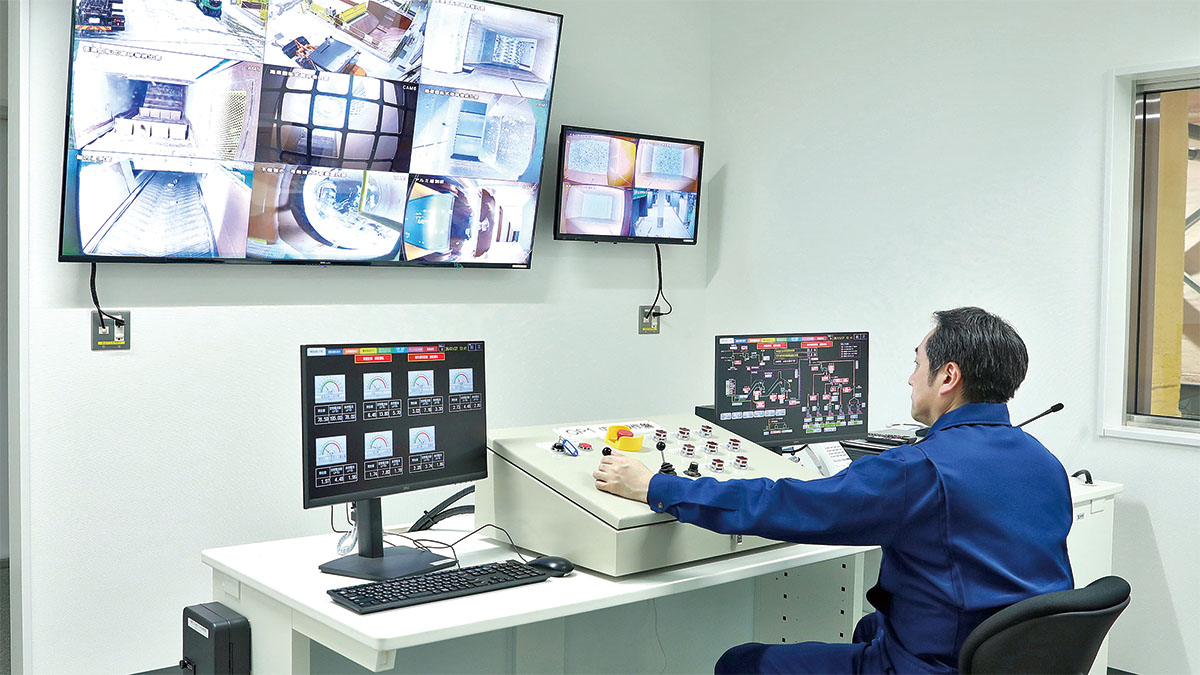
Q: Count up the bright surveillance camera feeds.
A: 13